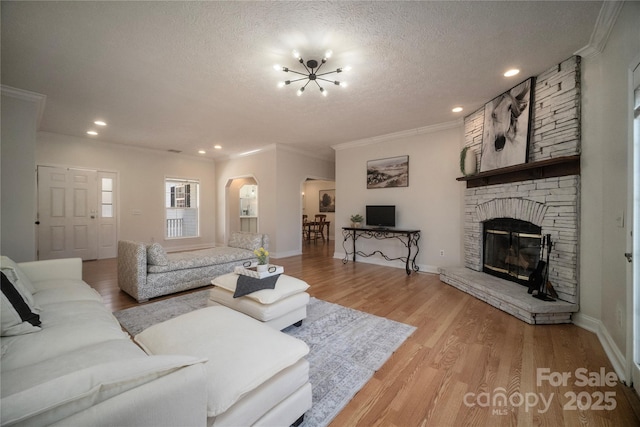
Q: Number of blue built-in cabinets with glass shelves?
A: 0